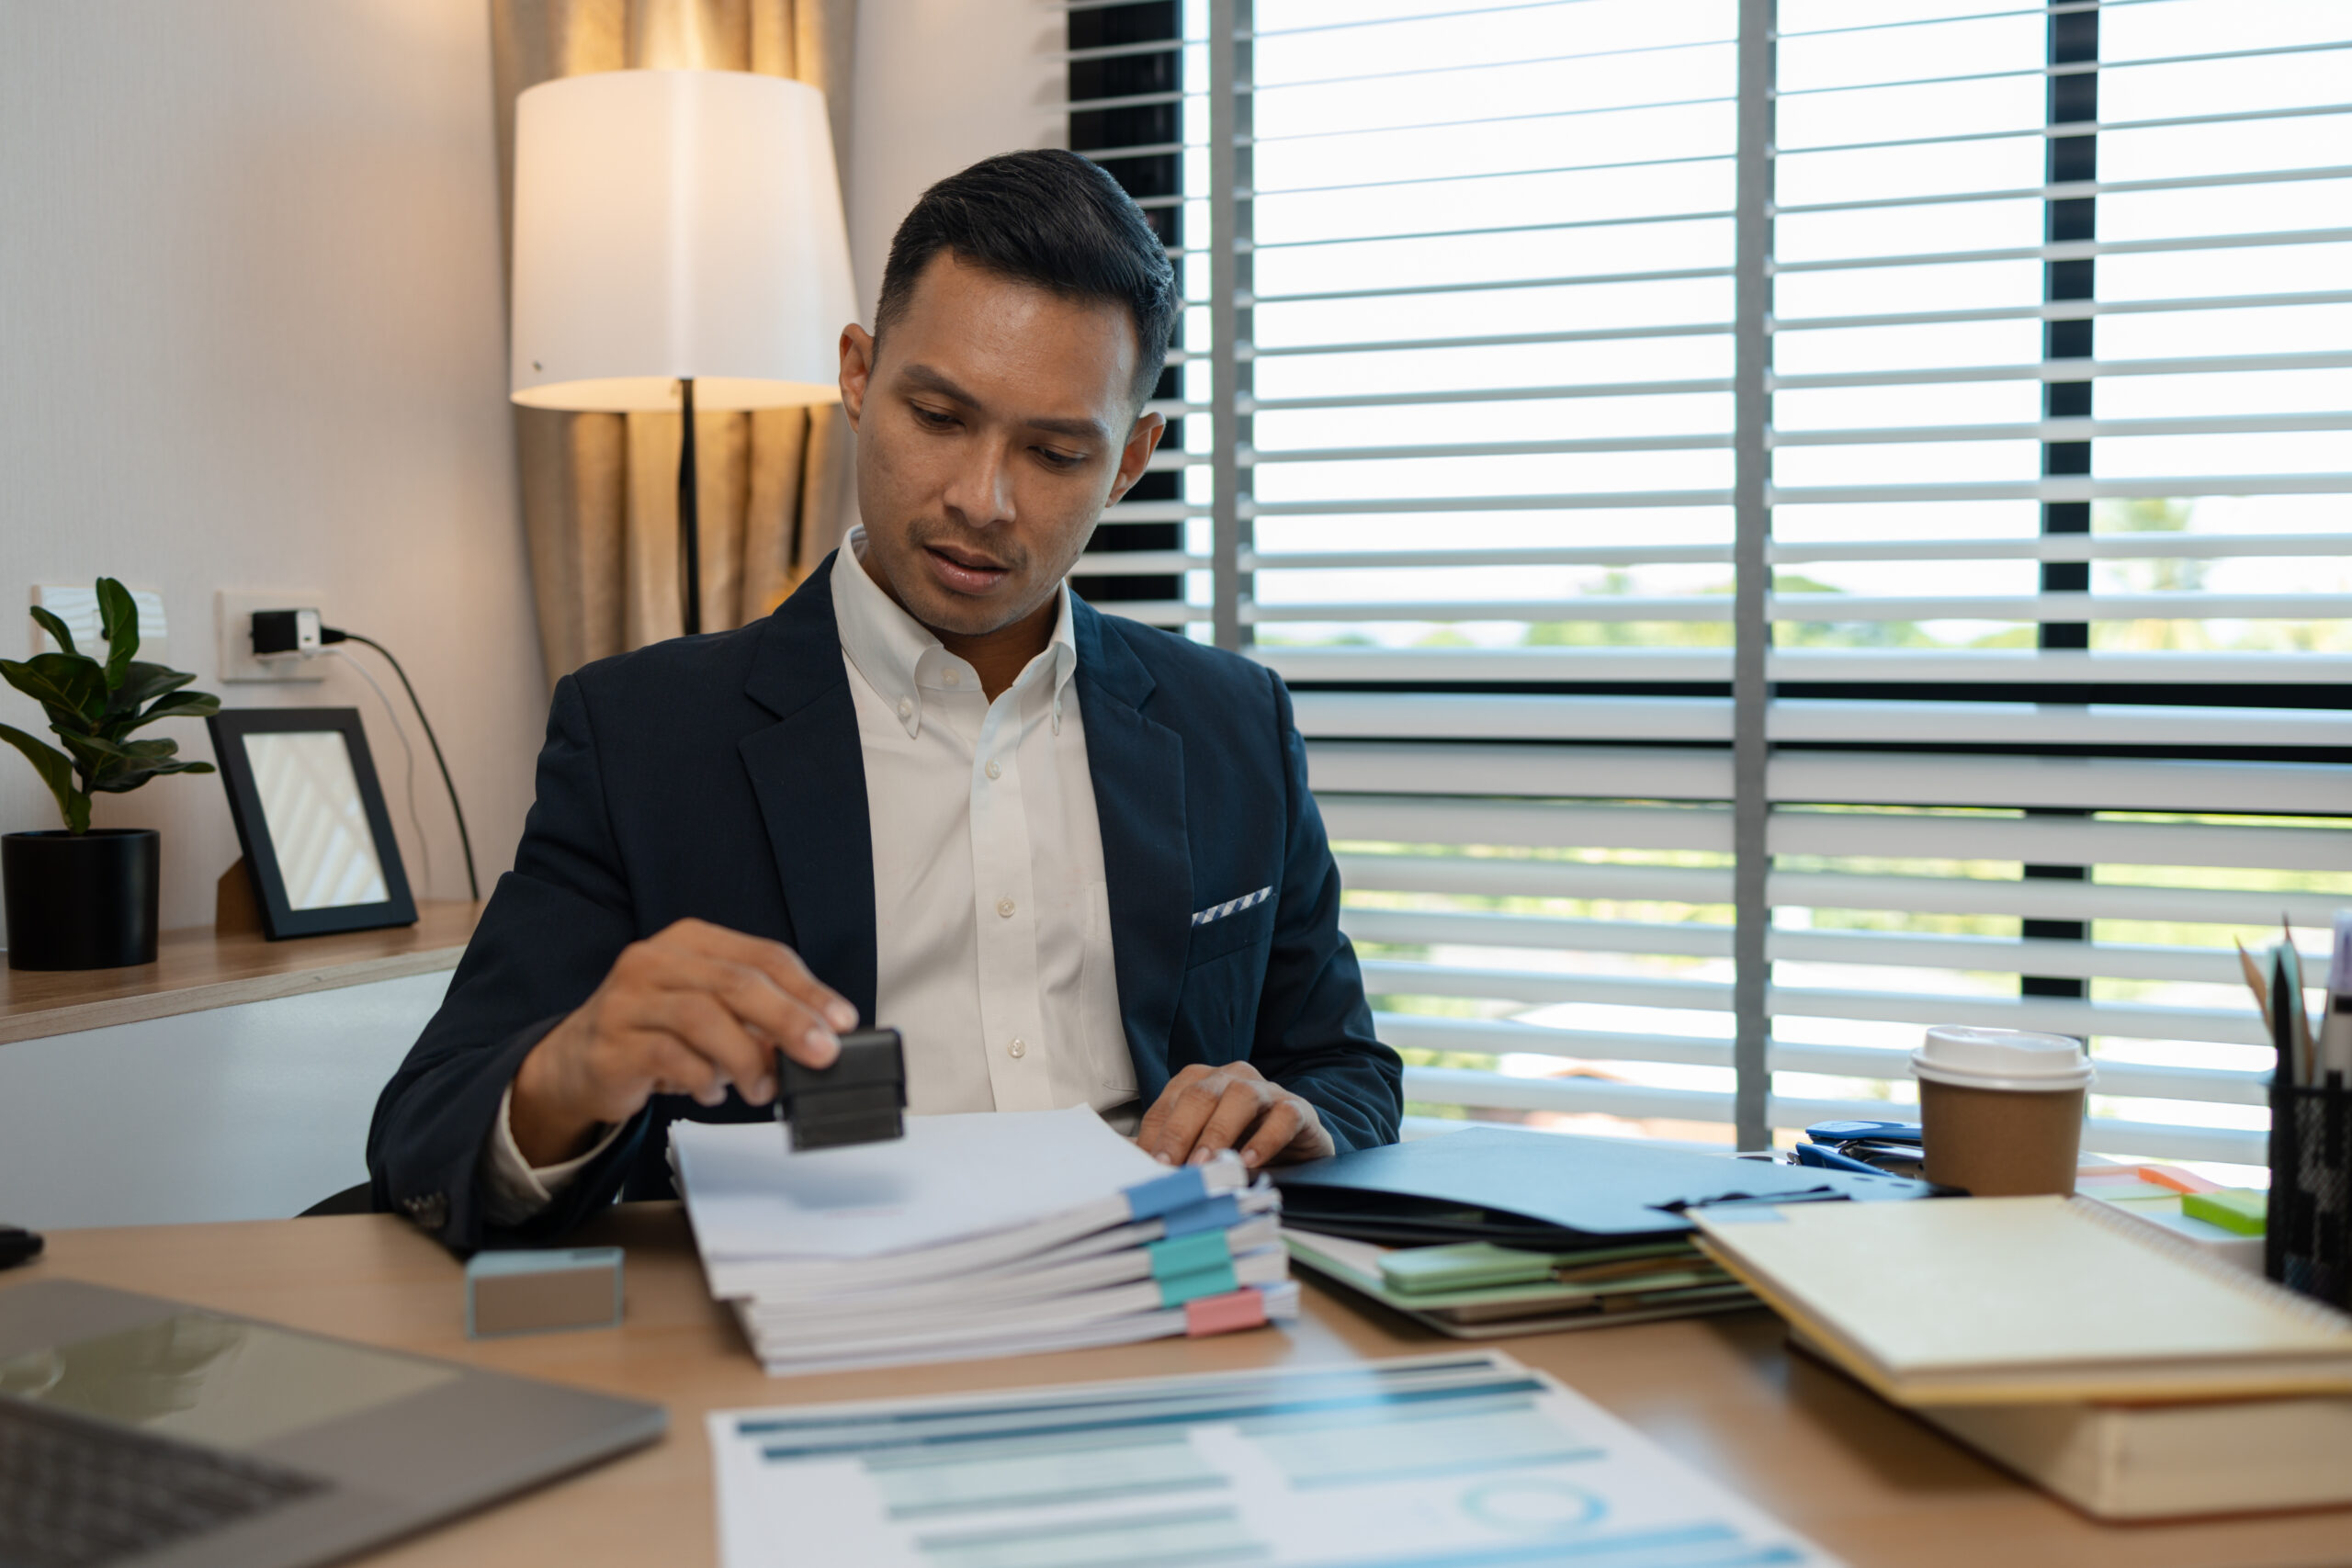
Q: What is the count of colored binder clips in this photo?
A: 5